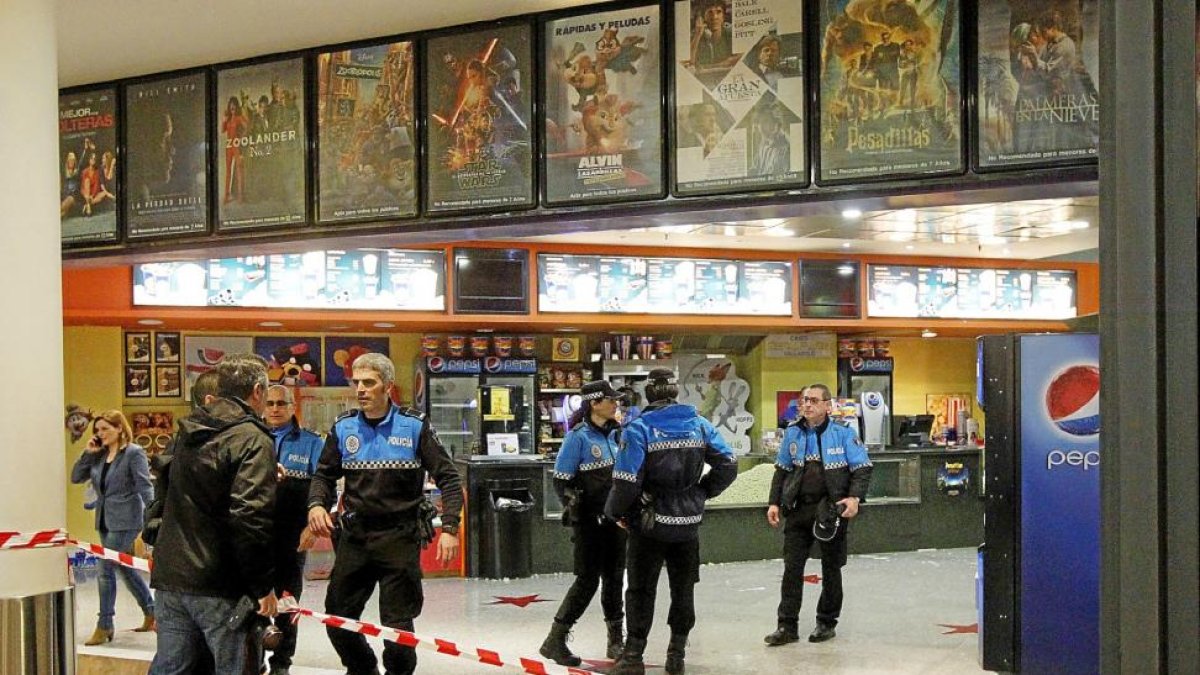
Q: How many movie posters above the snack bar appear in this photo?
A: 9